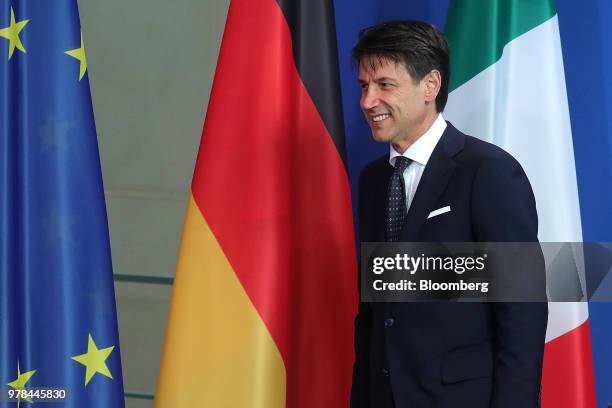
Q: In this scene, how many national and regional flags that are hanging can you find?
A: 3